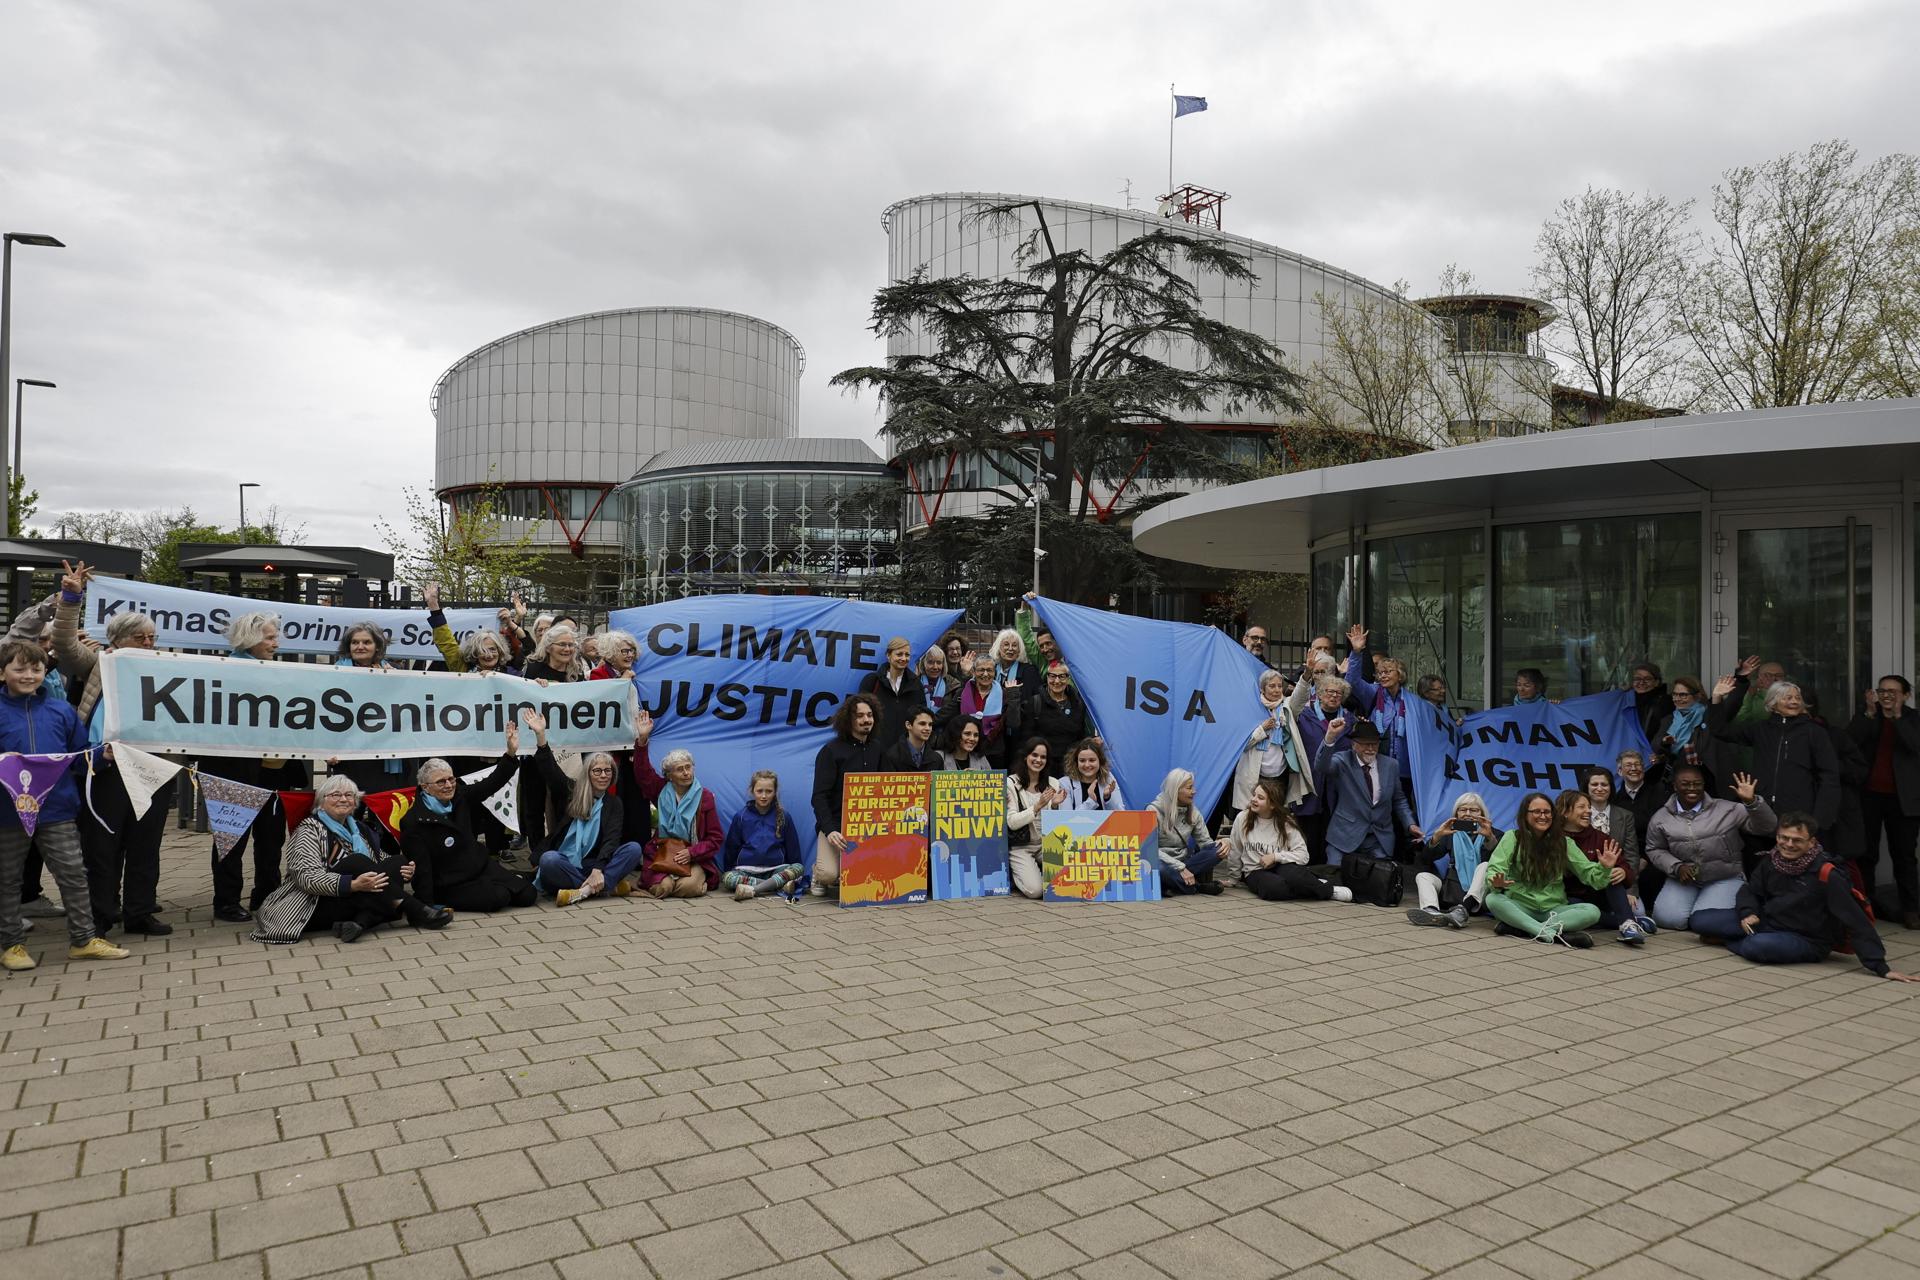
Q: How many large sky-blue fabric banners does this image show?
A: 3